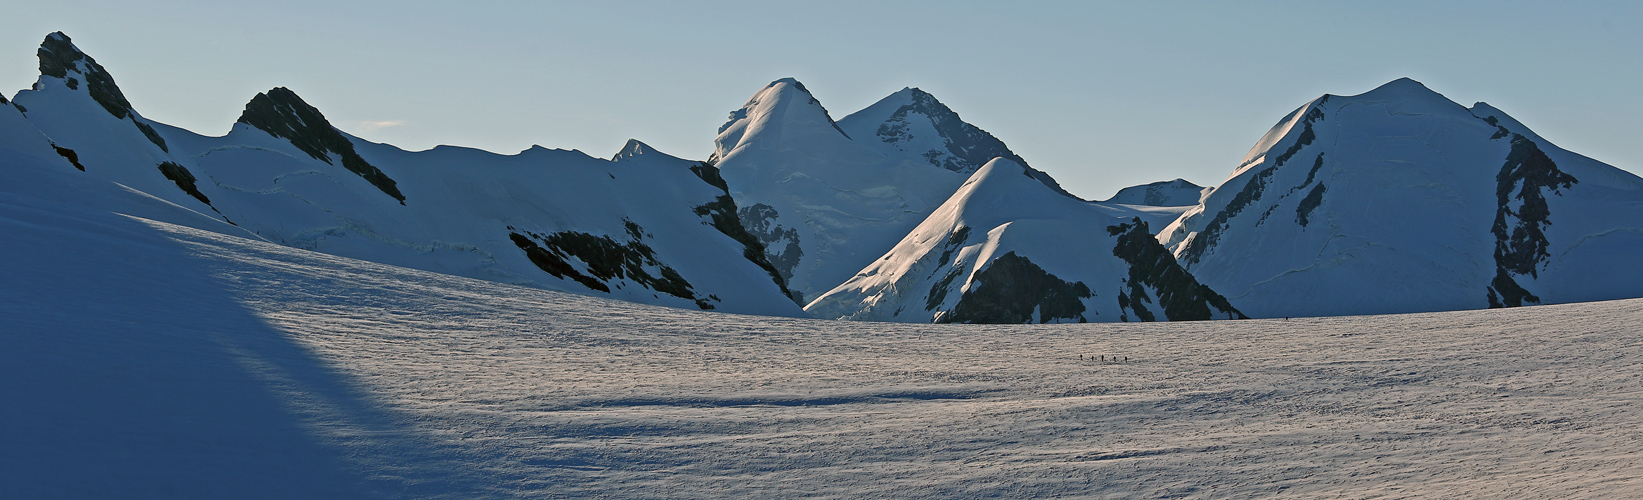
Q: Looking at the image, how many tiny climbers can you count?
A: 5